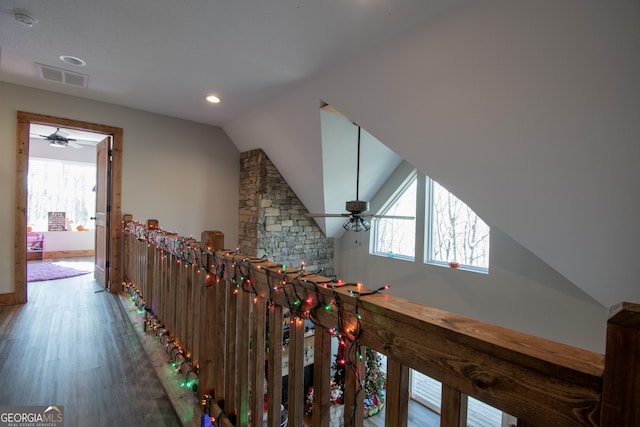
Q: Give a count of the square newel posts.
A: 4